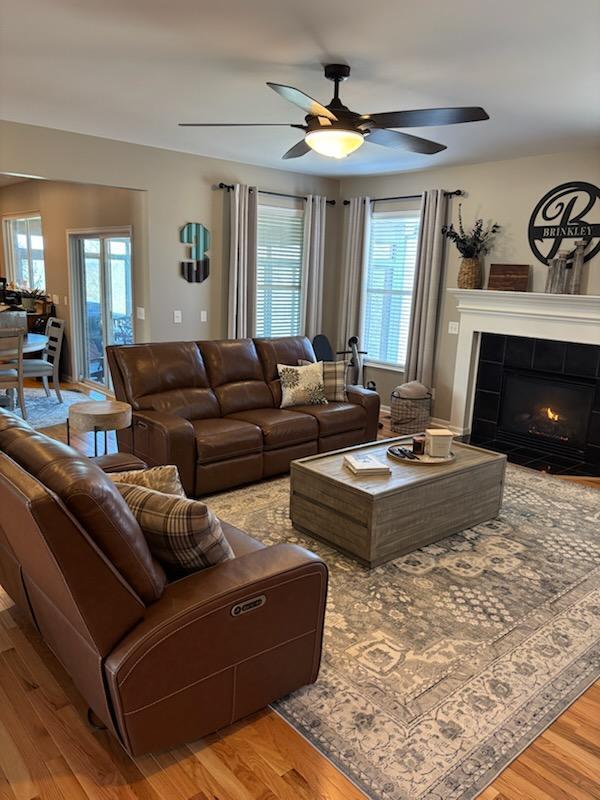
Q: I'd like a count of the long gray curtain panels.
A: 4